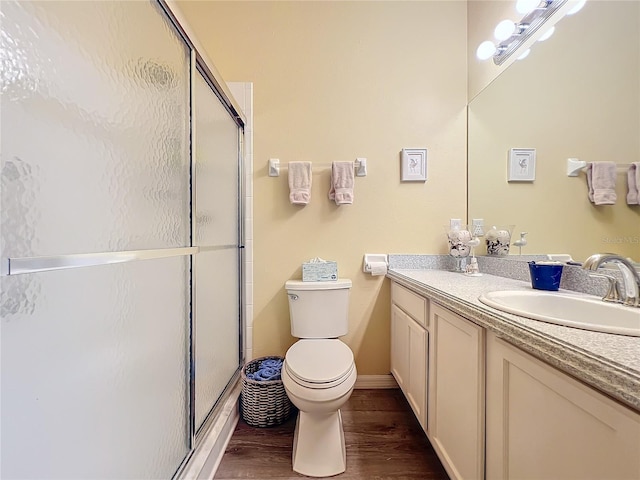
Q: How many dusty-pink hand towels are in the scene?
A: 2